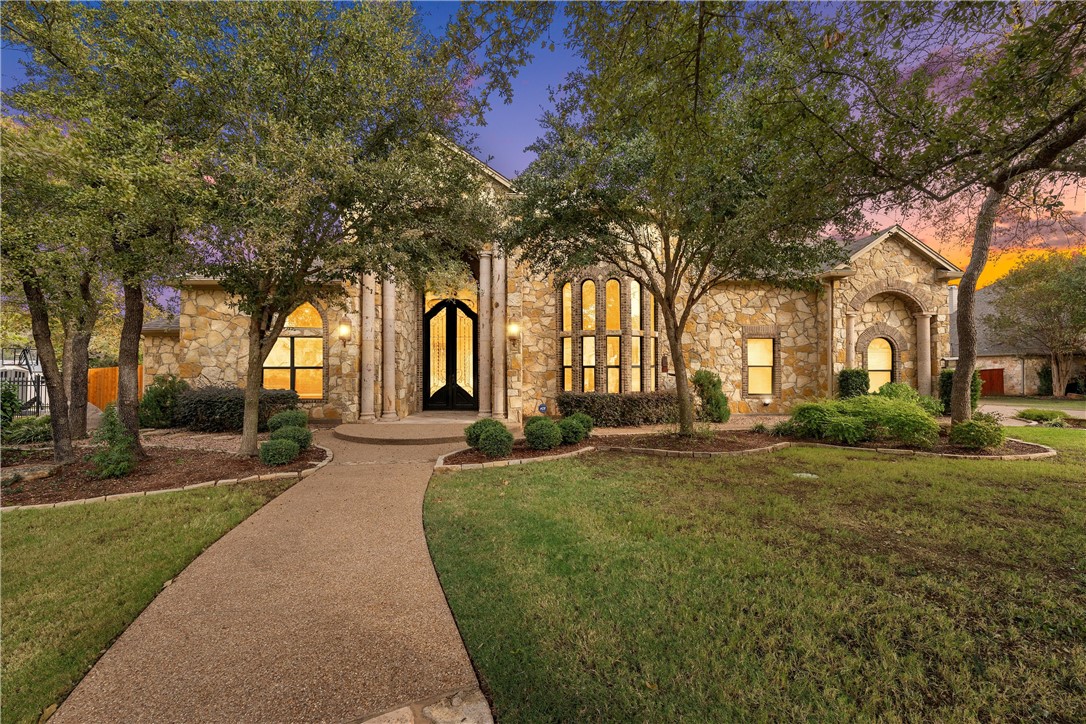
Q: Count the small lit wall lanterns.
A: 2